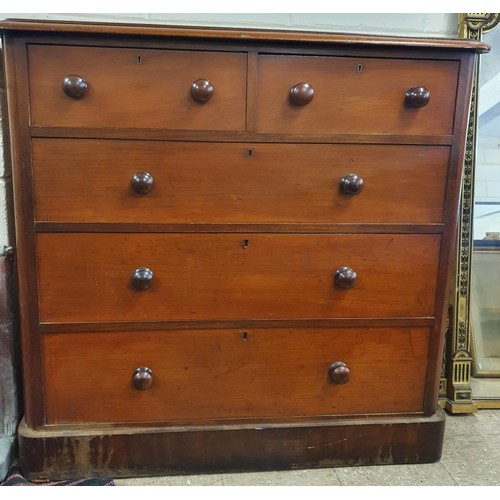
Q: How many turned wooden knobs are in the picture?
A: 10